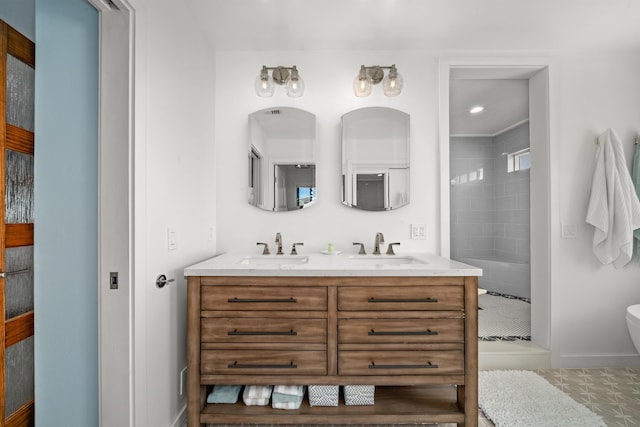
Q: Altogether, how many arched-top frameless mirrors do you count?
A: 2